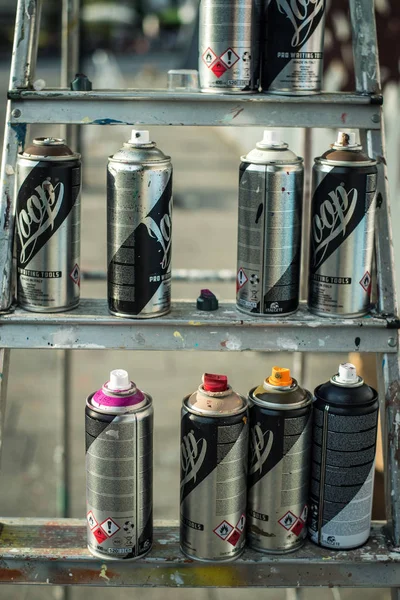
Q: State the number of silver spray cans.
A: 9